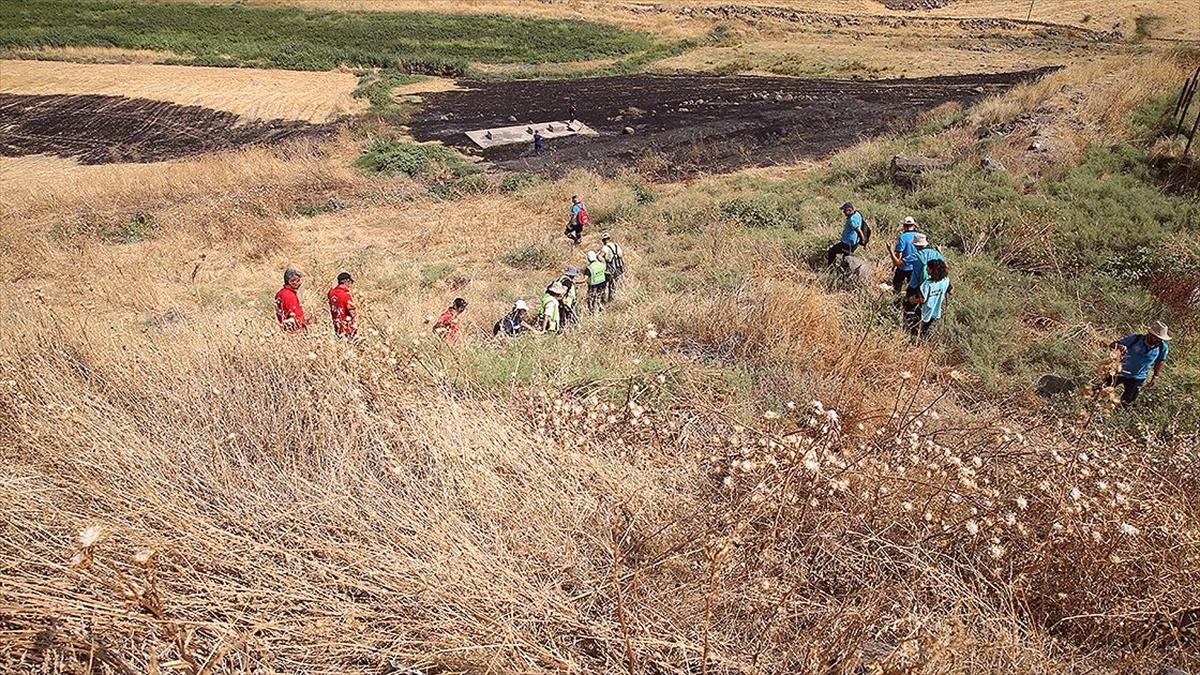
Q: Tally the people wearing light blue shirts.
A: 6